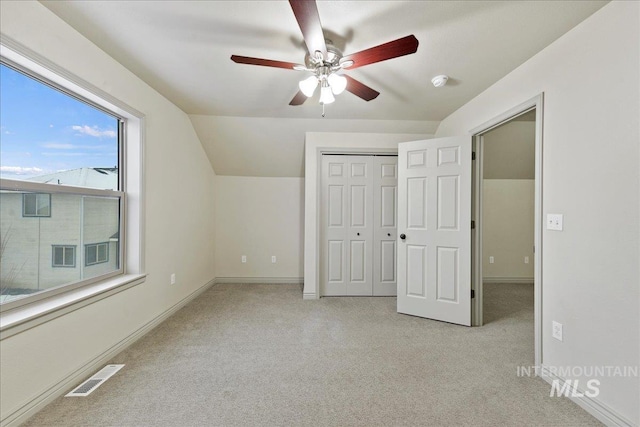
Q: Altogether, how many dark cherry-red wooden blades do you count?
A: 5